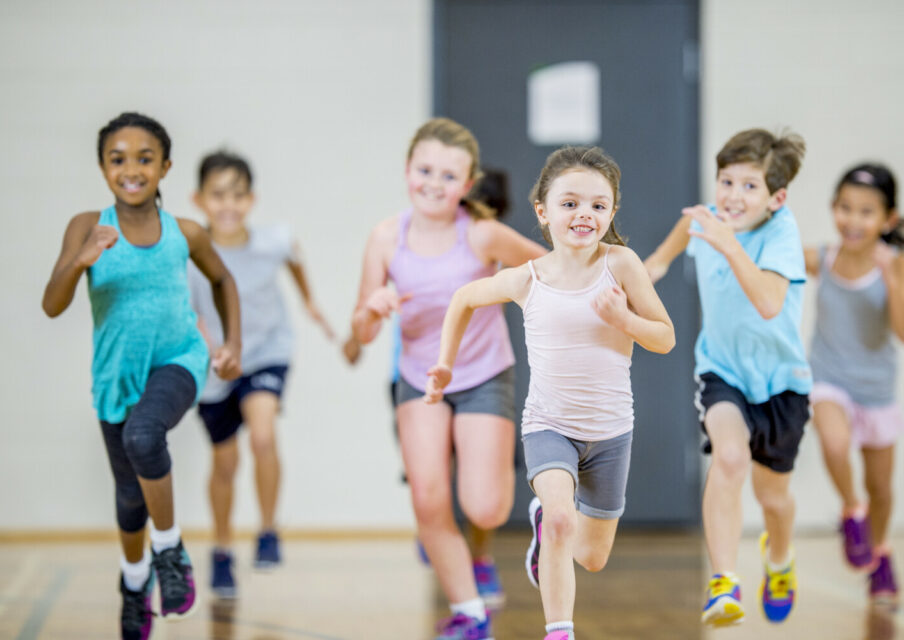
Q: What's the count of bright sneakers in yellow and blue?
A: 2